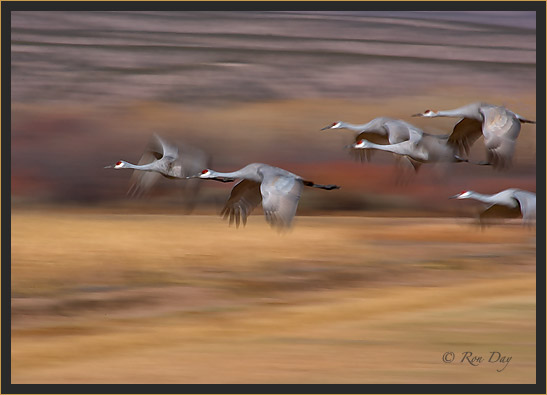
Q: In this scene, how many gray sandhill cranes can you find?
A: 6